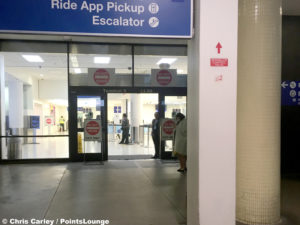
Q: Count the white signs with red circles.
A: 5